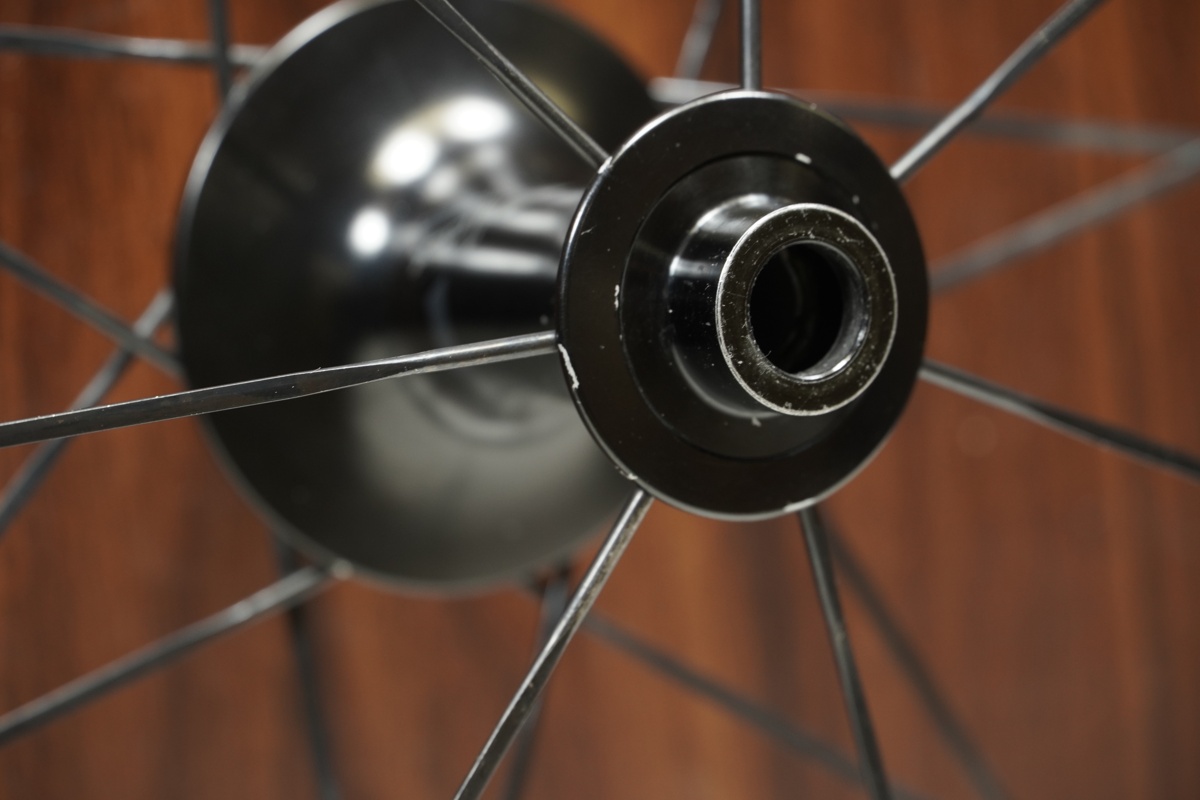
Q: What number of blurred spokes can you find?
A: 12